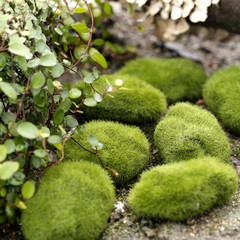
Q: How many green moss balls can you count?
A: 7